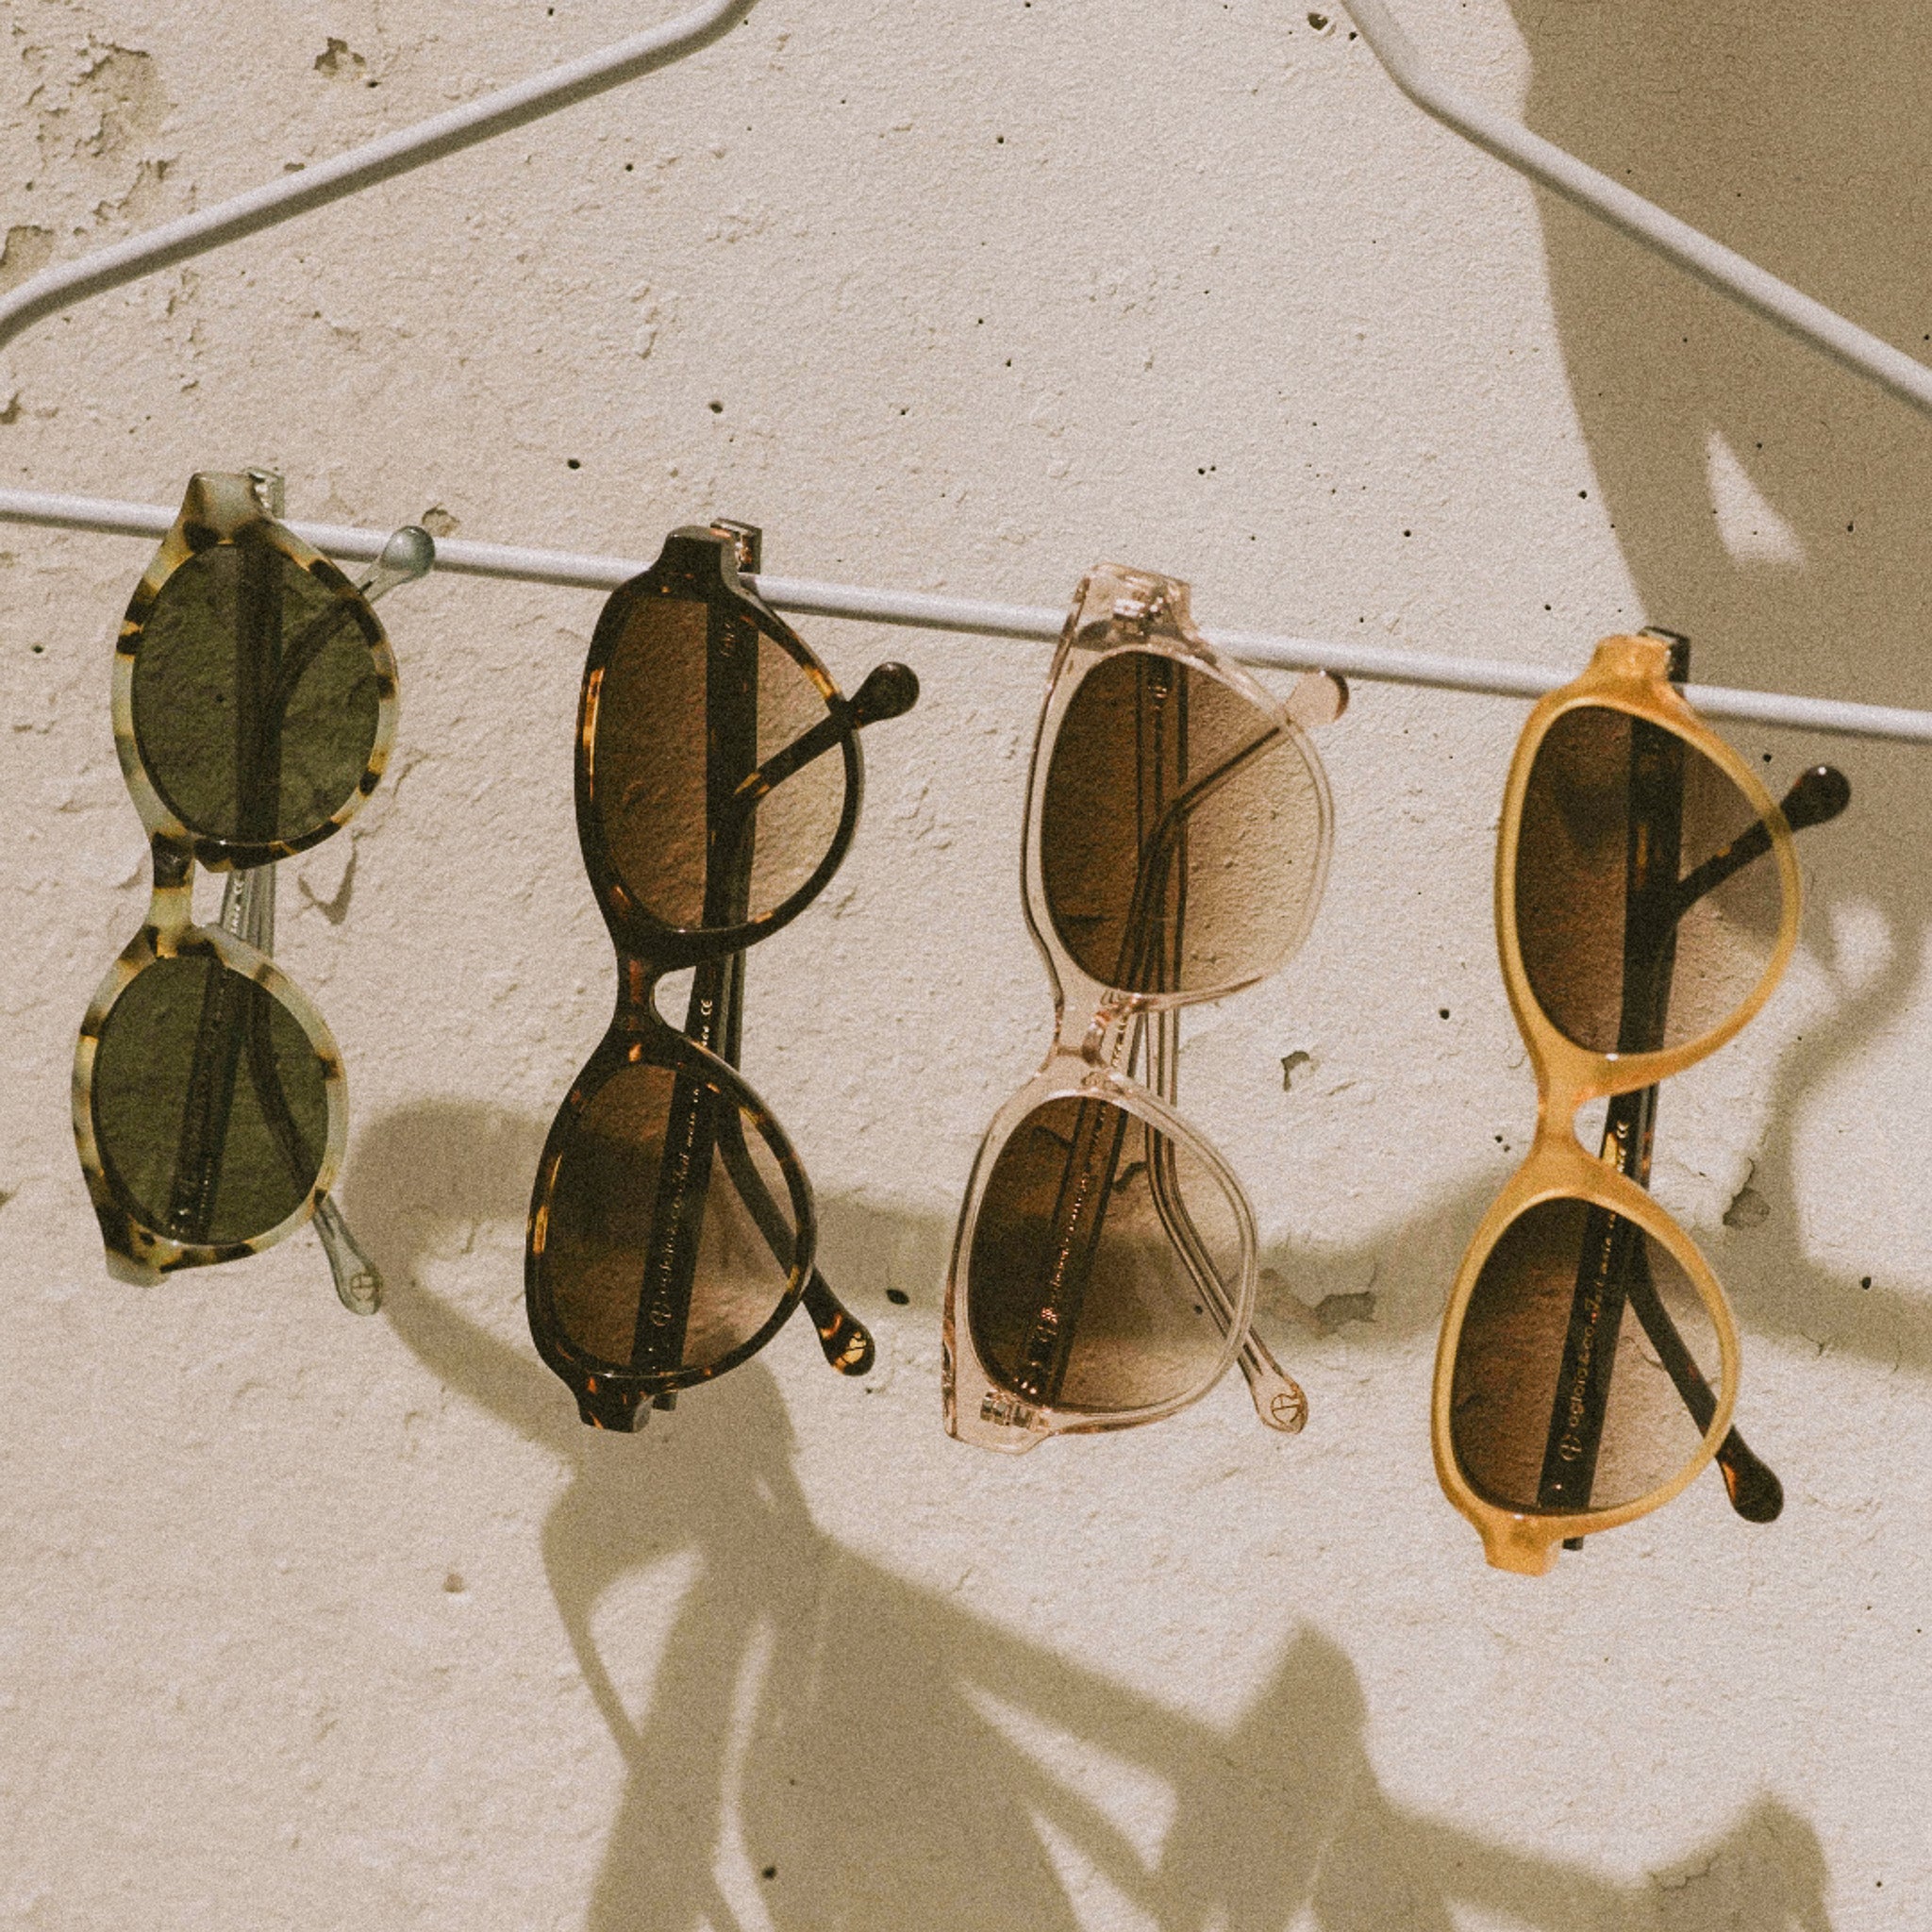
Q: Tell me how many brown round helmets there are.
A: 0